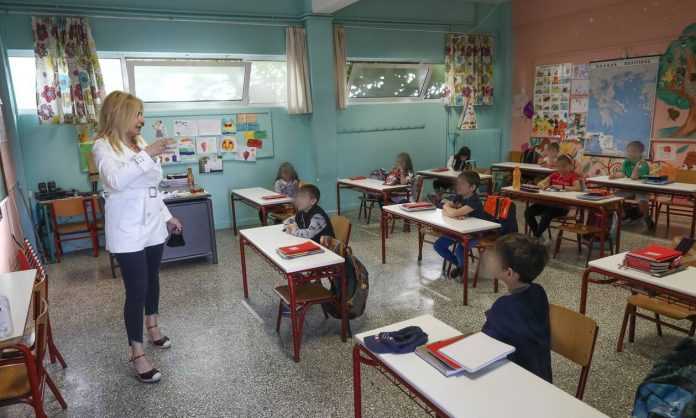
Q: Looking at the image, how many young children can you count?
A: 9